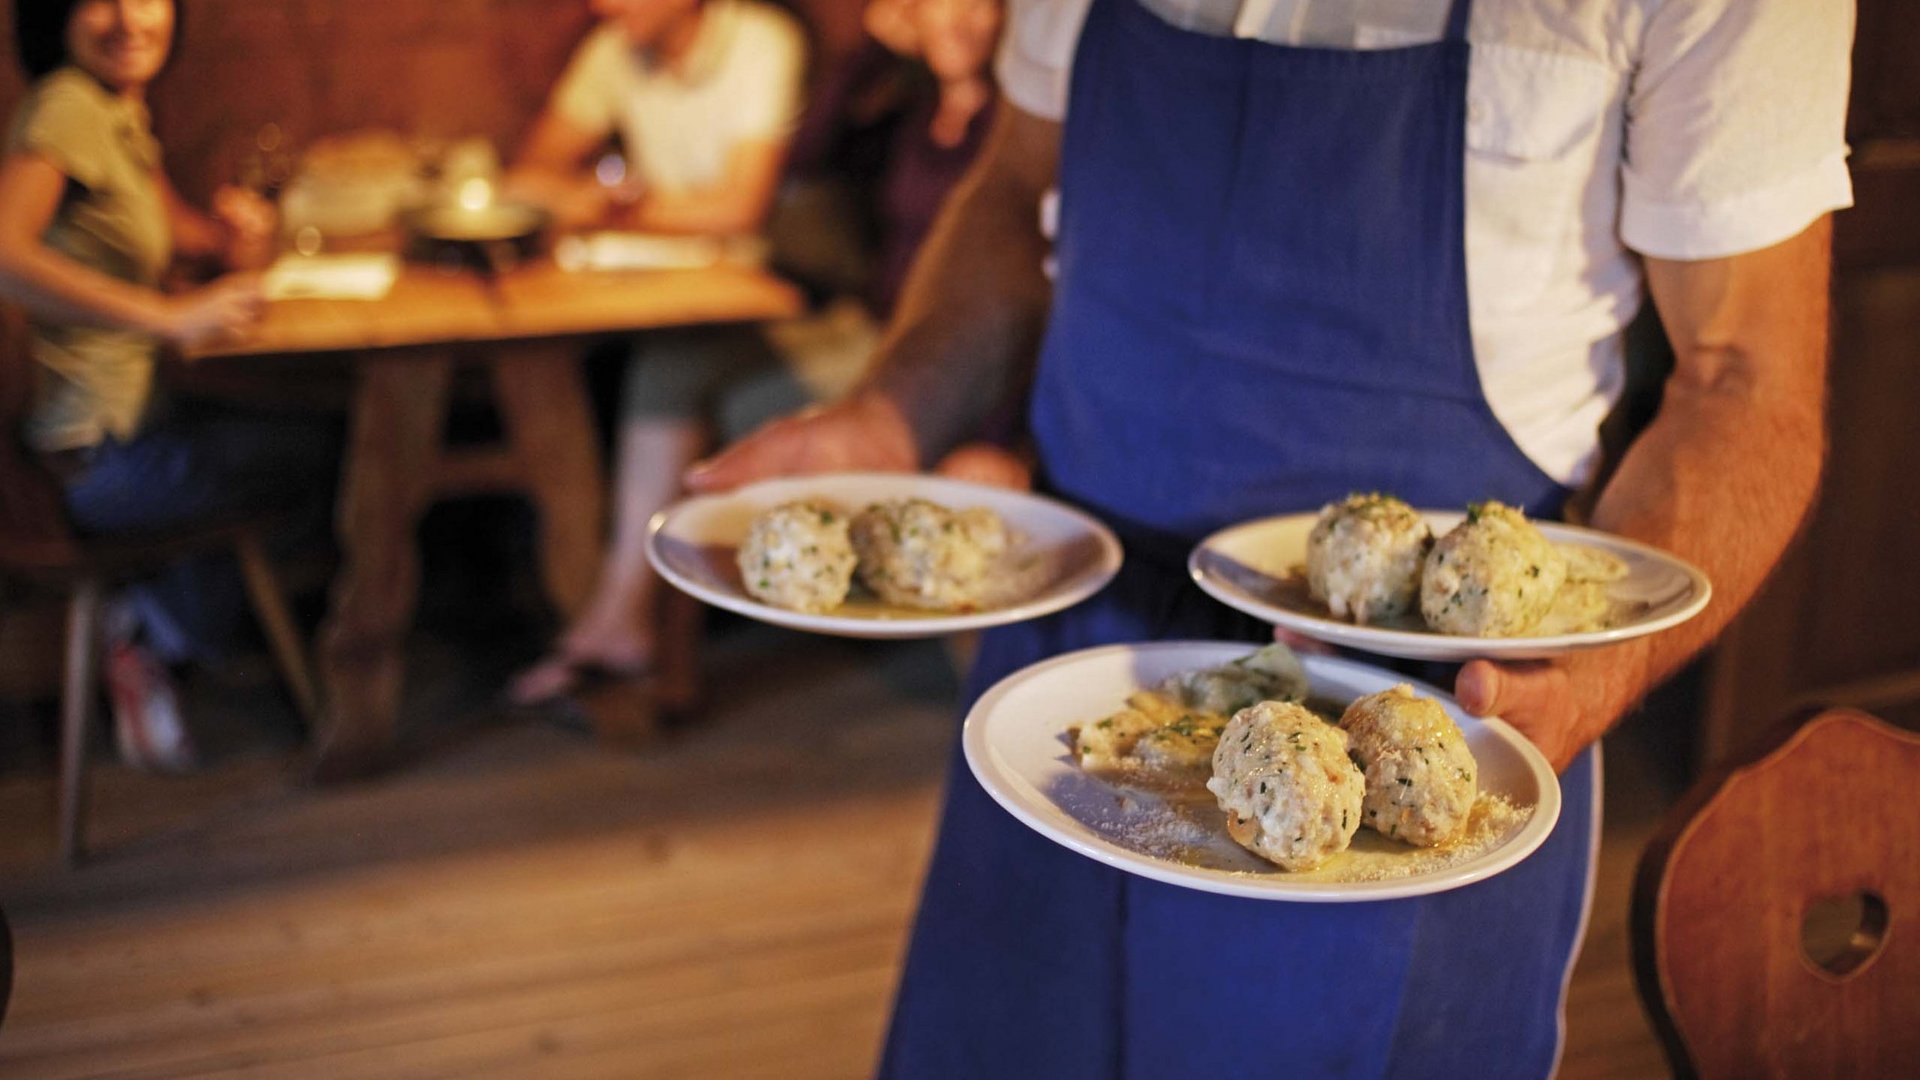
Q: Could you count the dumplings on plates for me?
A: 6